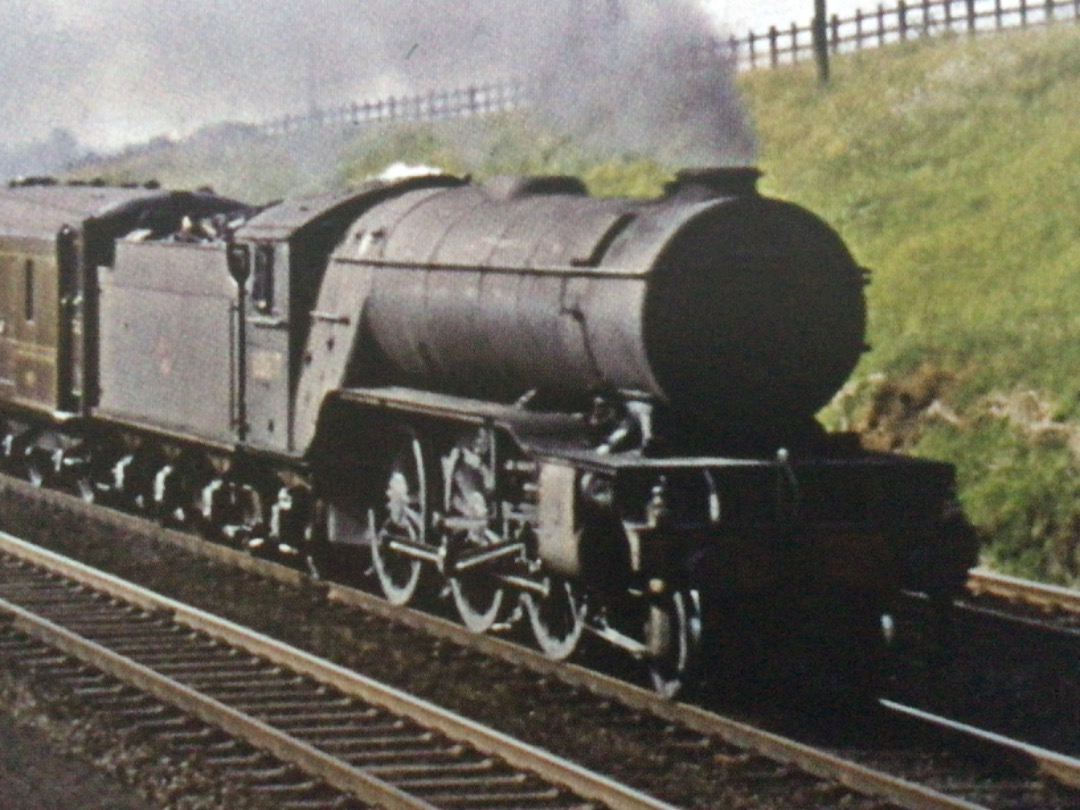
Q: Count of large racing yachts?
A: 0